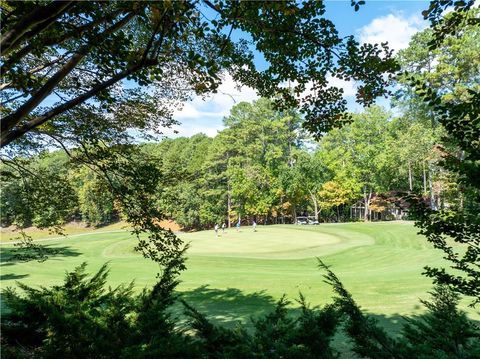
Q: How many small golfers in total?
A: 4